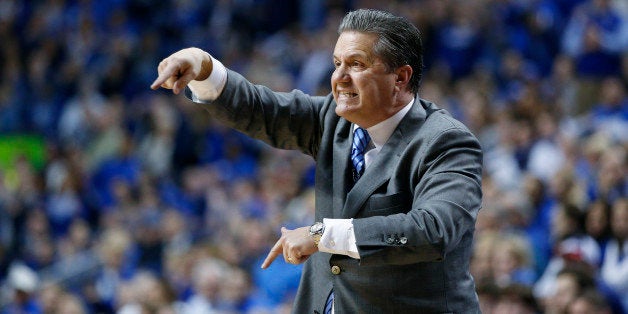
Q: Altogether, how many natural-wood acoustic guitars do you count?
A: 0